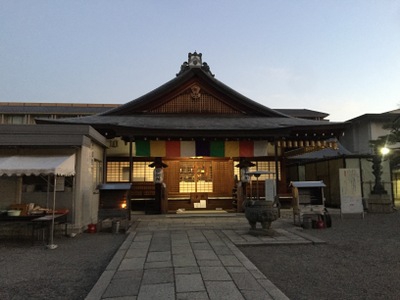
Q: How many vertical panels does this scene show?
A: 9